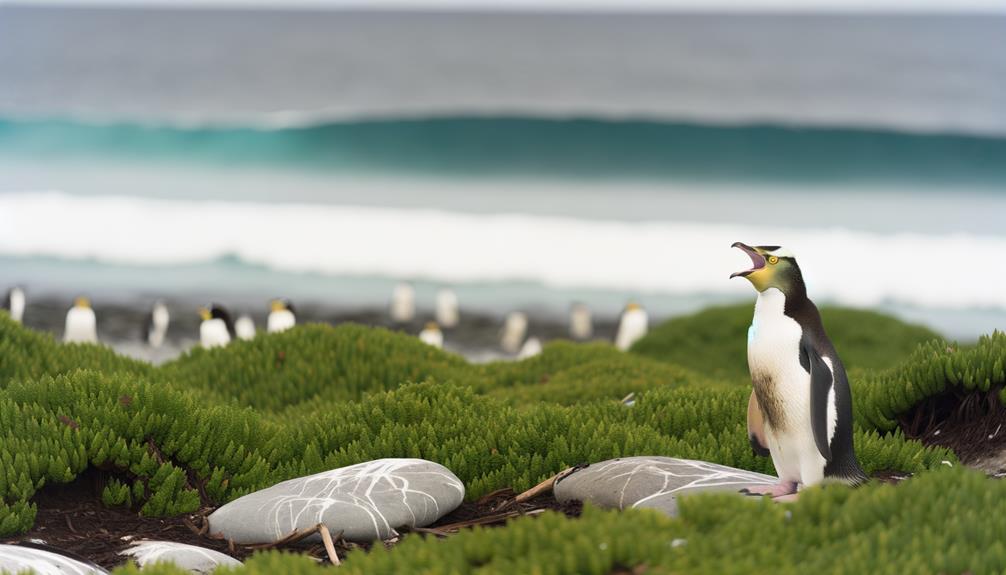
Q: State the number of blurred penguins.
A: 13